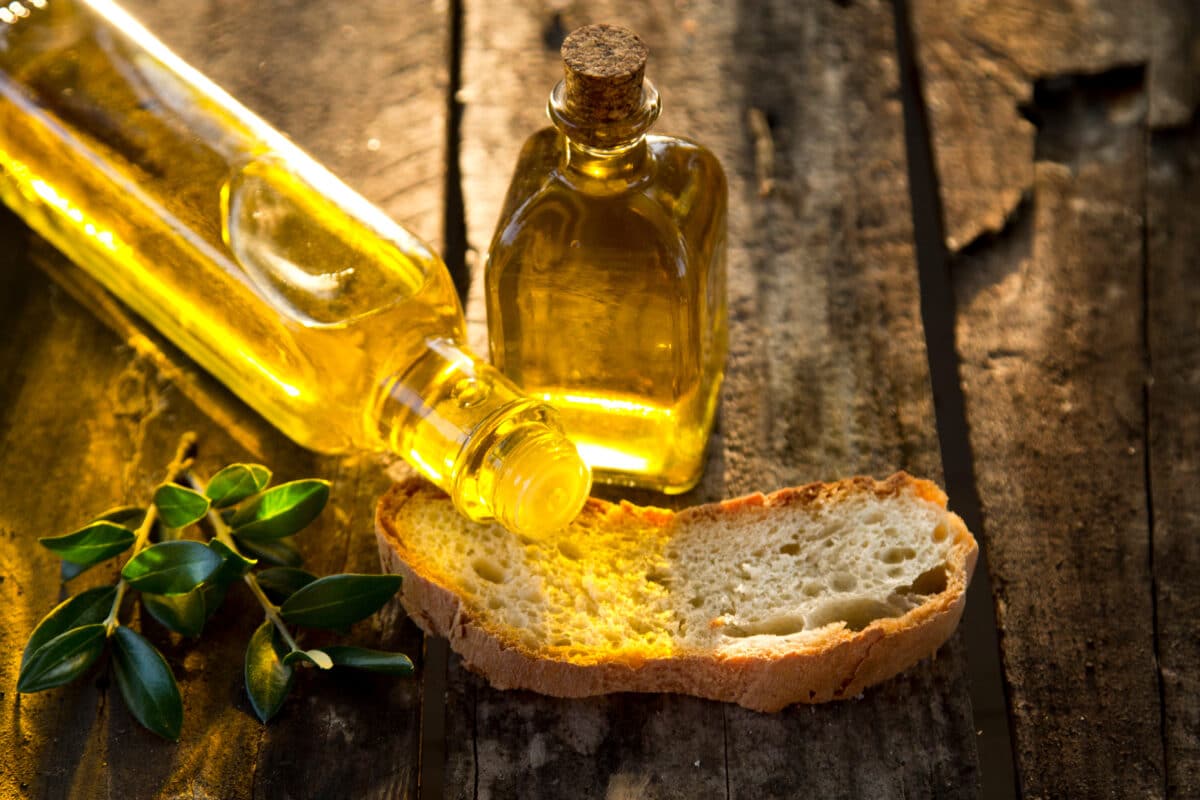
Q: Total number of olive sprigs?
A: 2